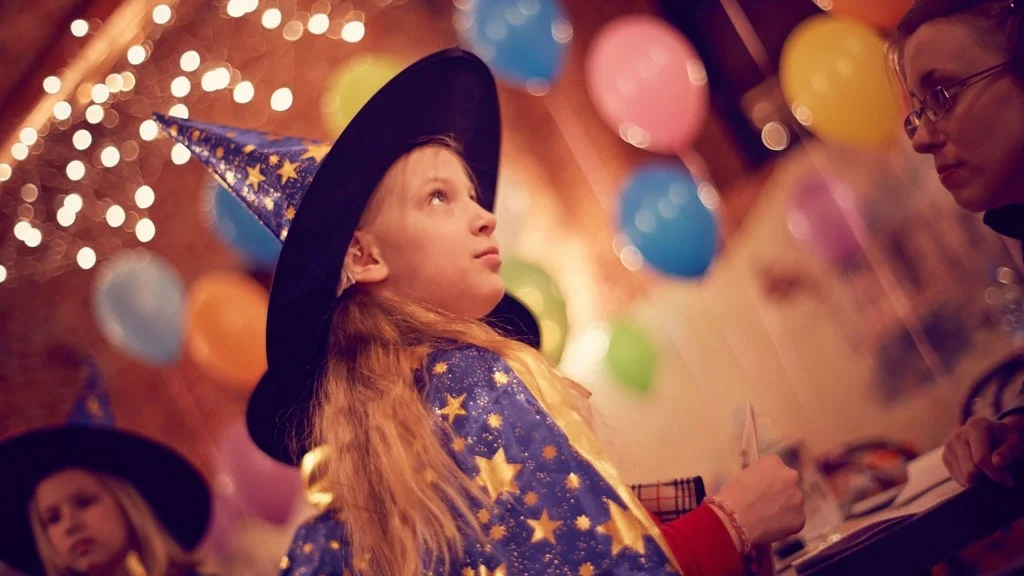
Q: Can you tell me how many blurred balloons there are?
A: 13